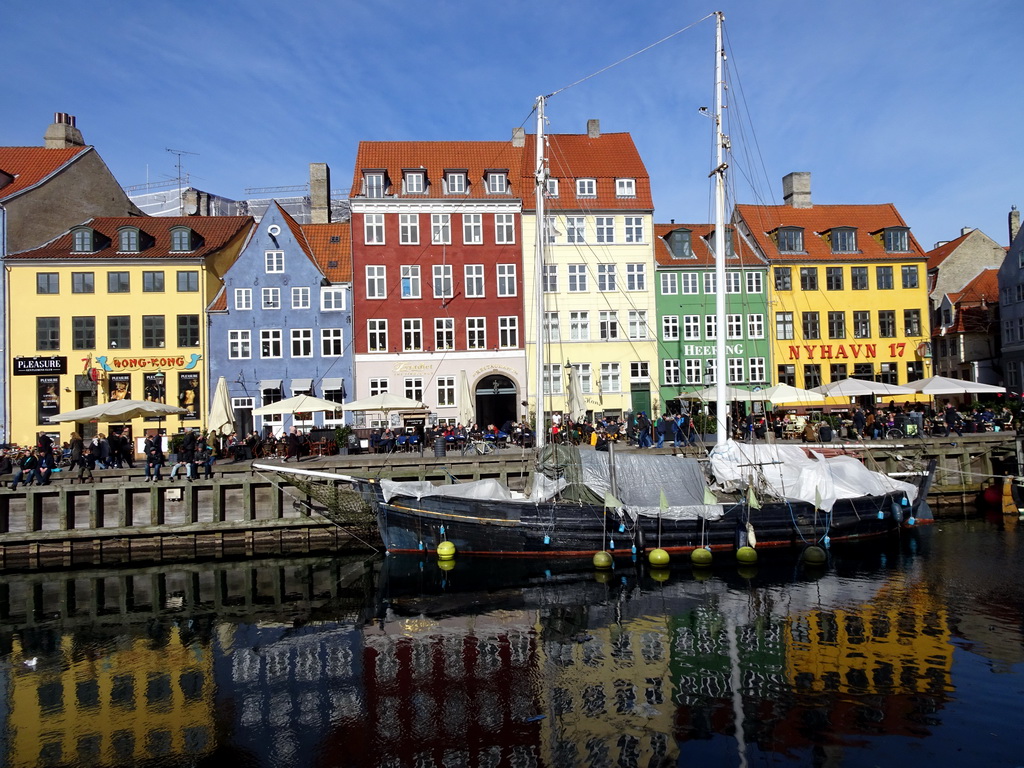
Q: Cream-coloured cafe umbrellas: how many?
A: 10